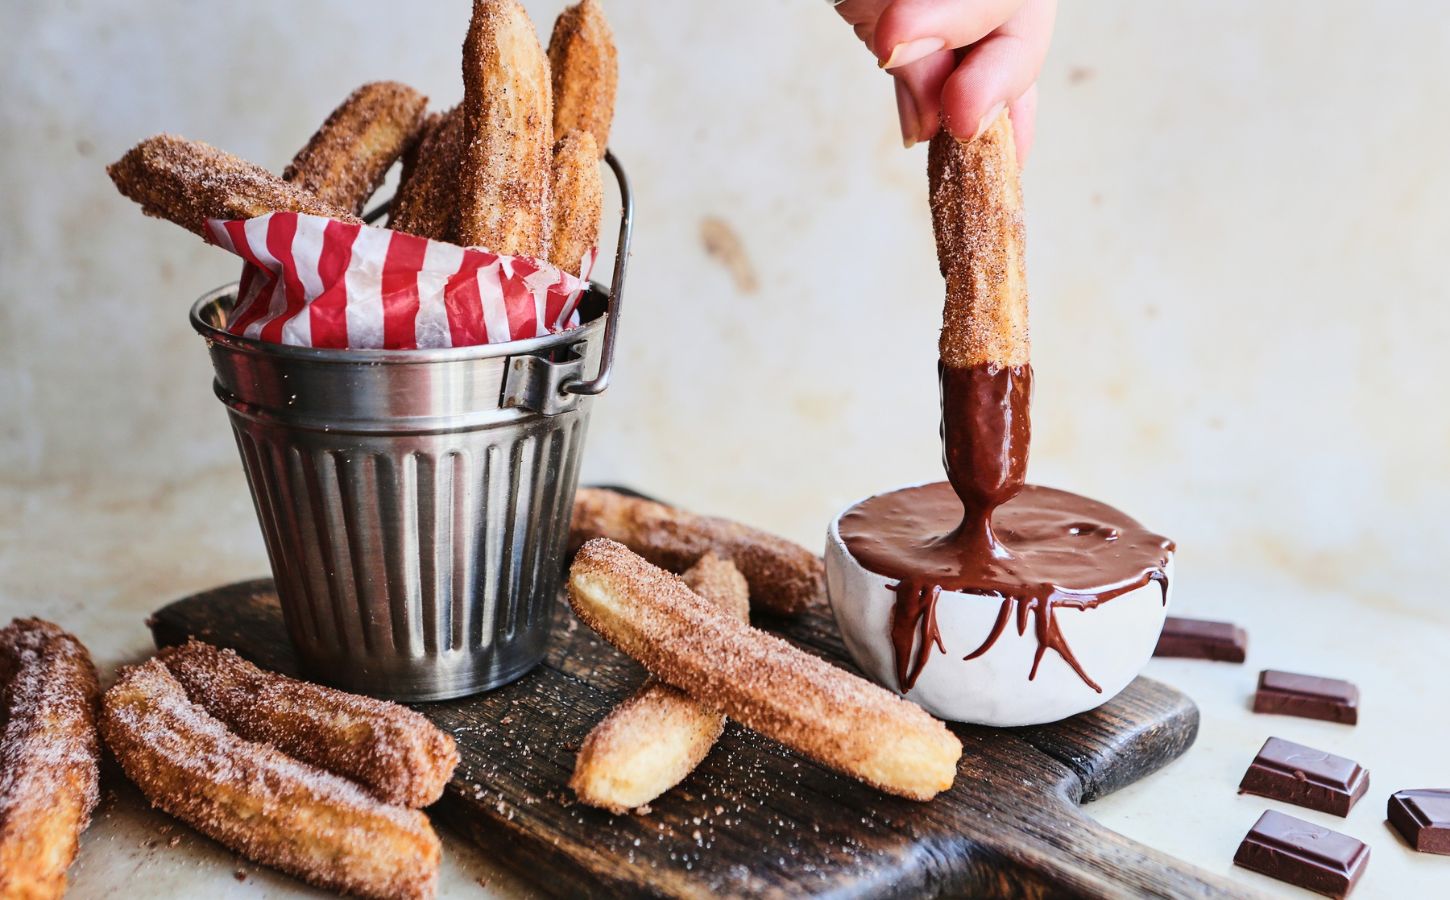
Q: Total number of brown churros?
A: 13